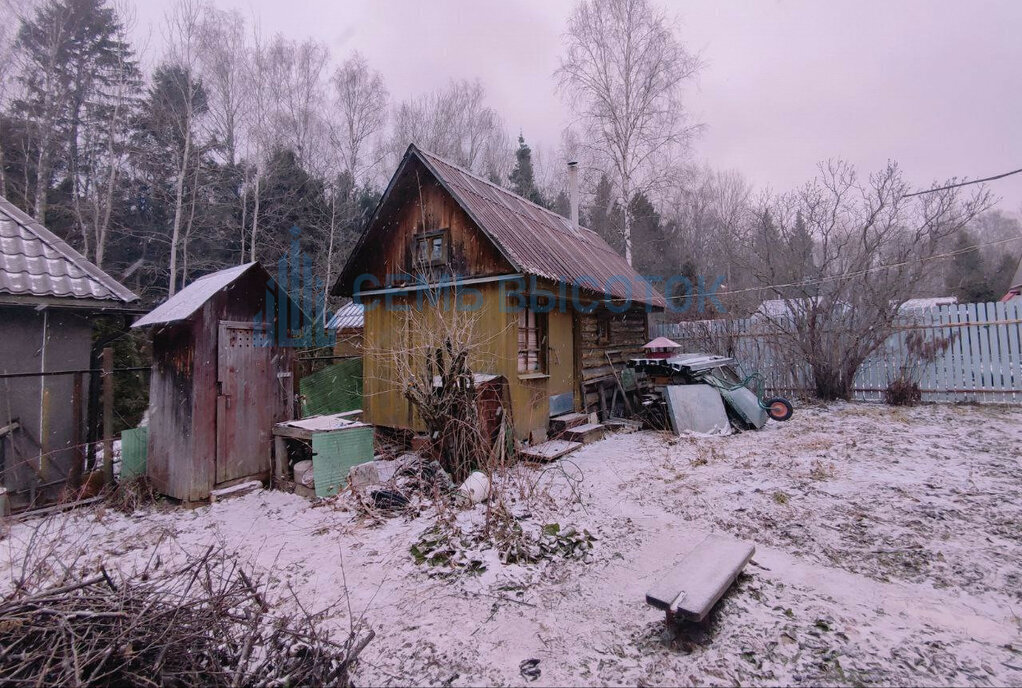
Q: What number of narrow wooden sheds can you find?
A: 1